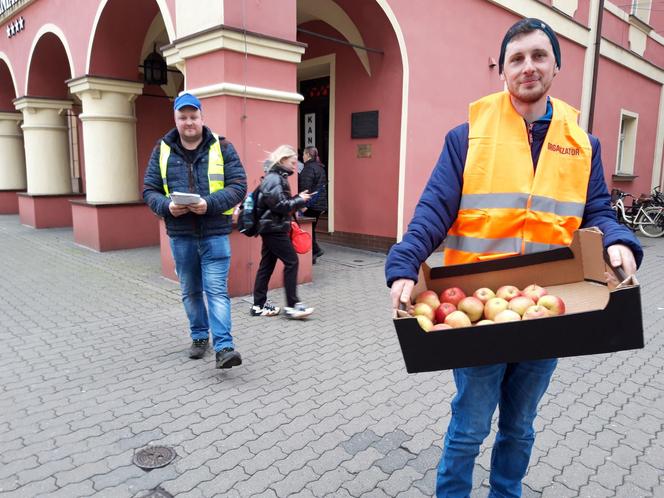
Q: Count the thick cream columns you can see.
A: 3